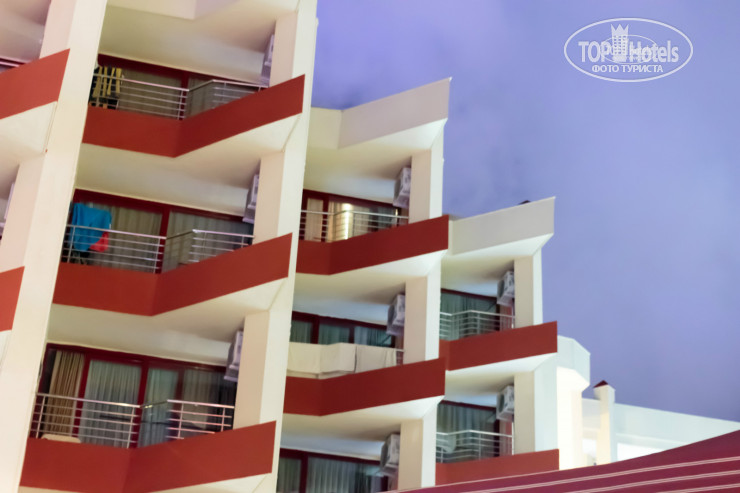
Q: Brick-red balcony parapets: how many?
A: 9